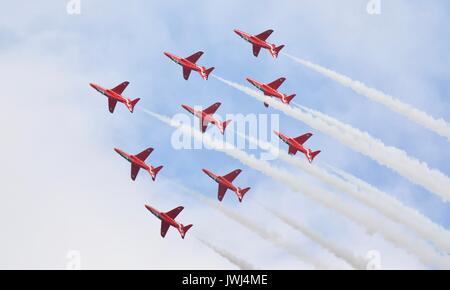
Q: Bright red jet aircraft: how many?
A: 9